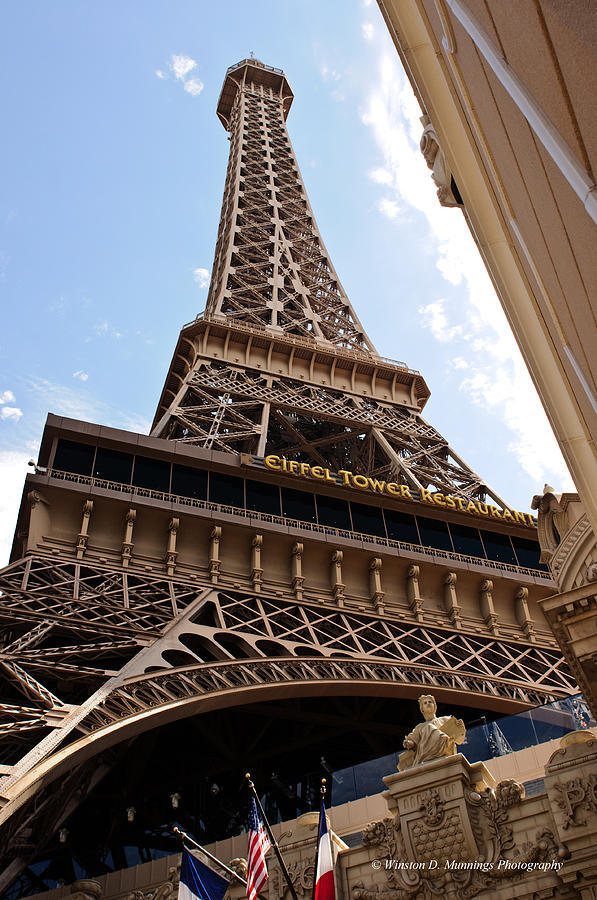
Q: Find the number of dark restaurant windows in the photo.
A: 14